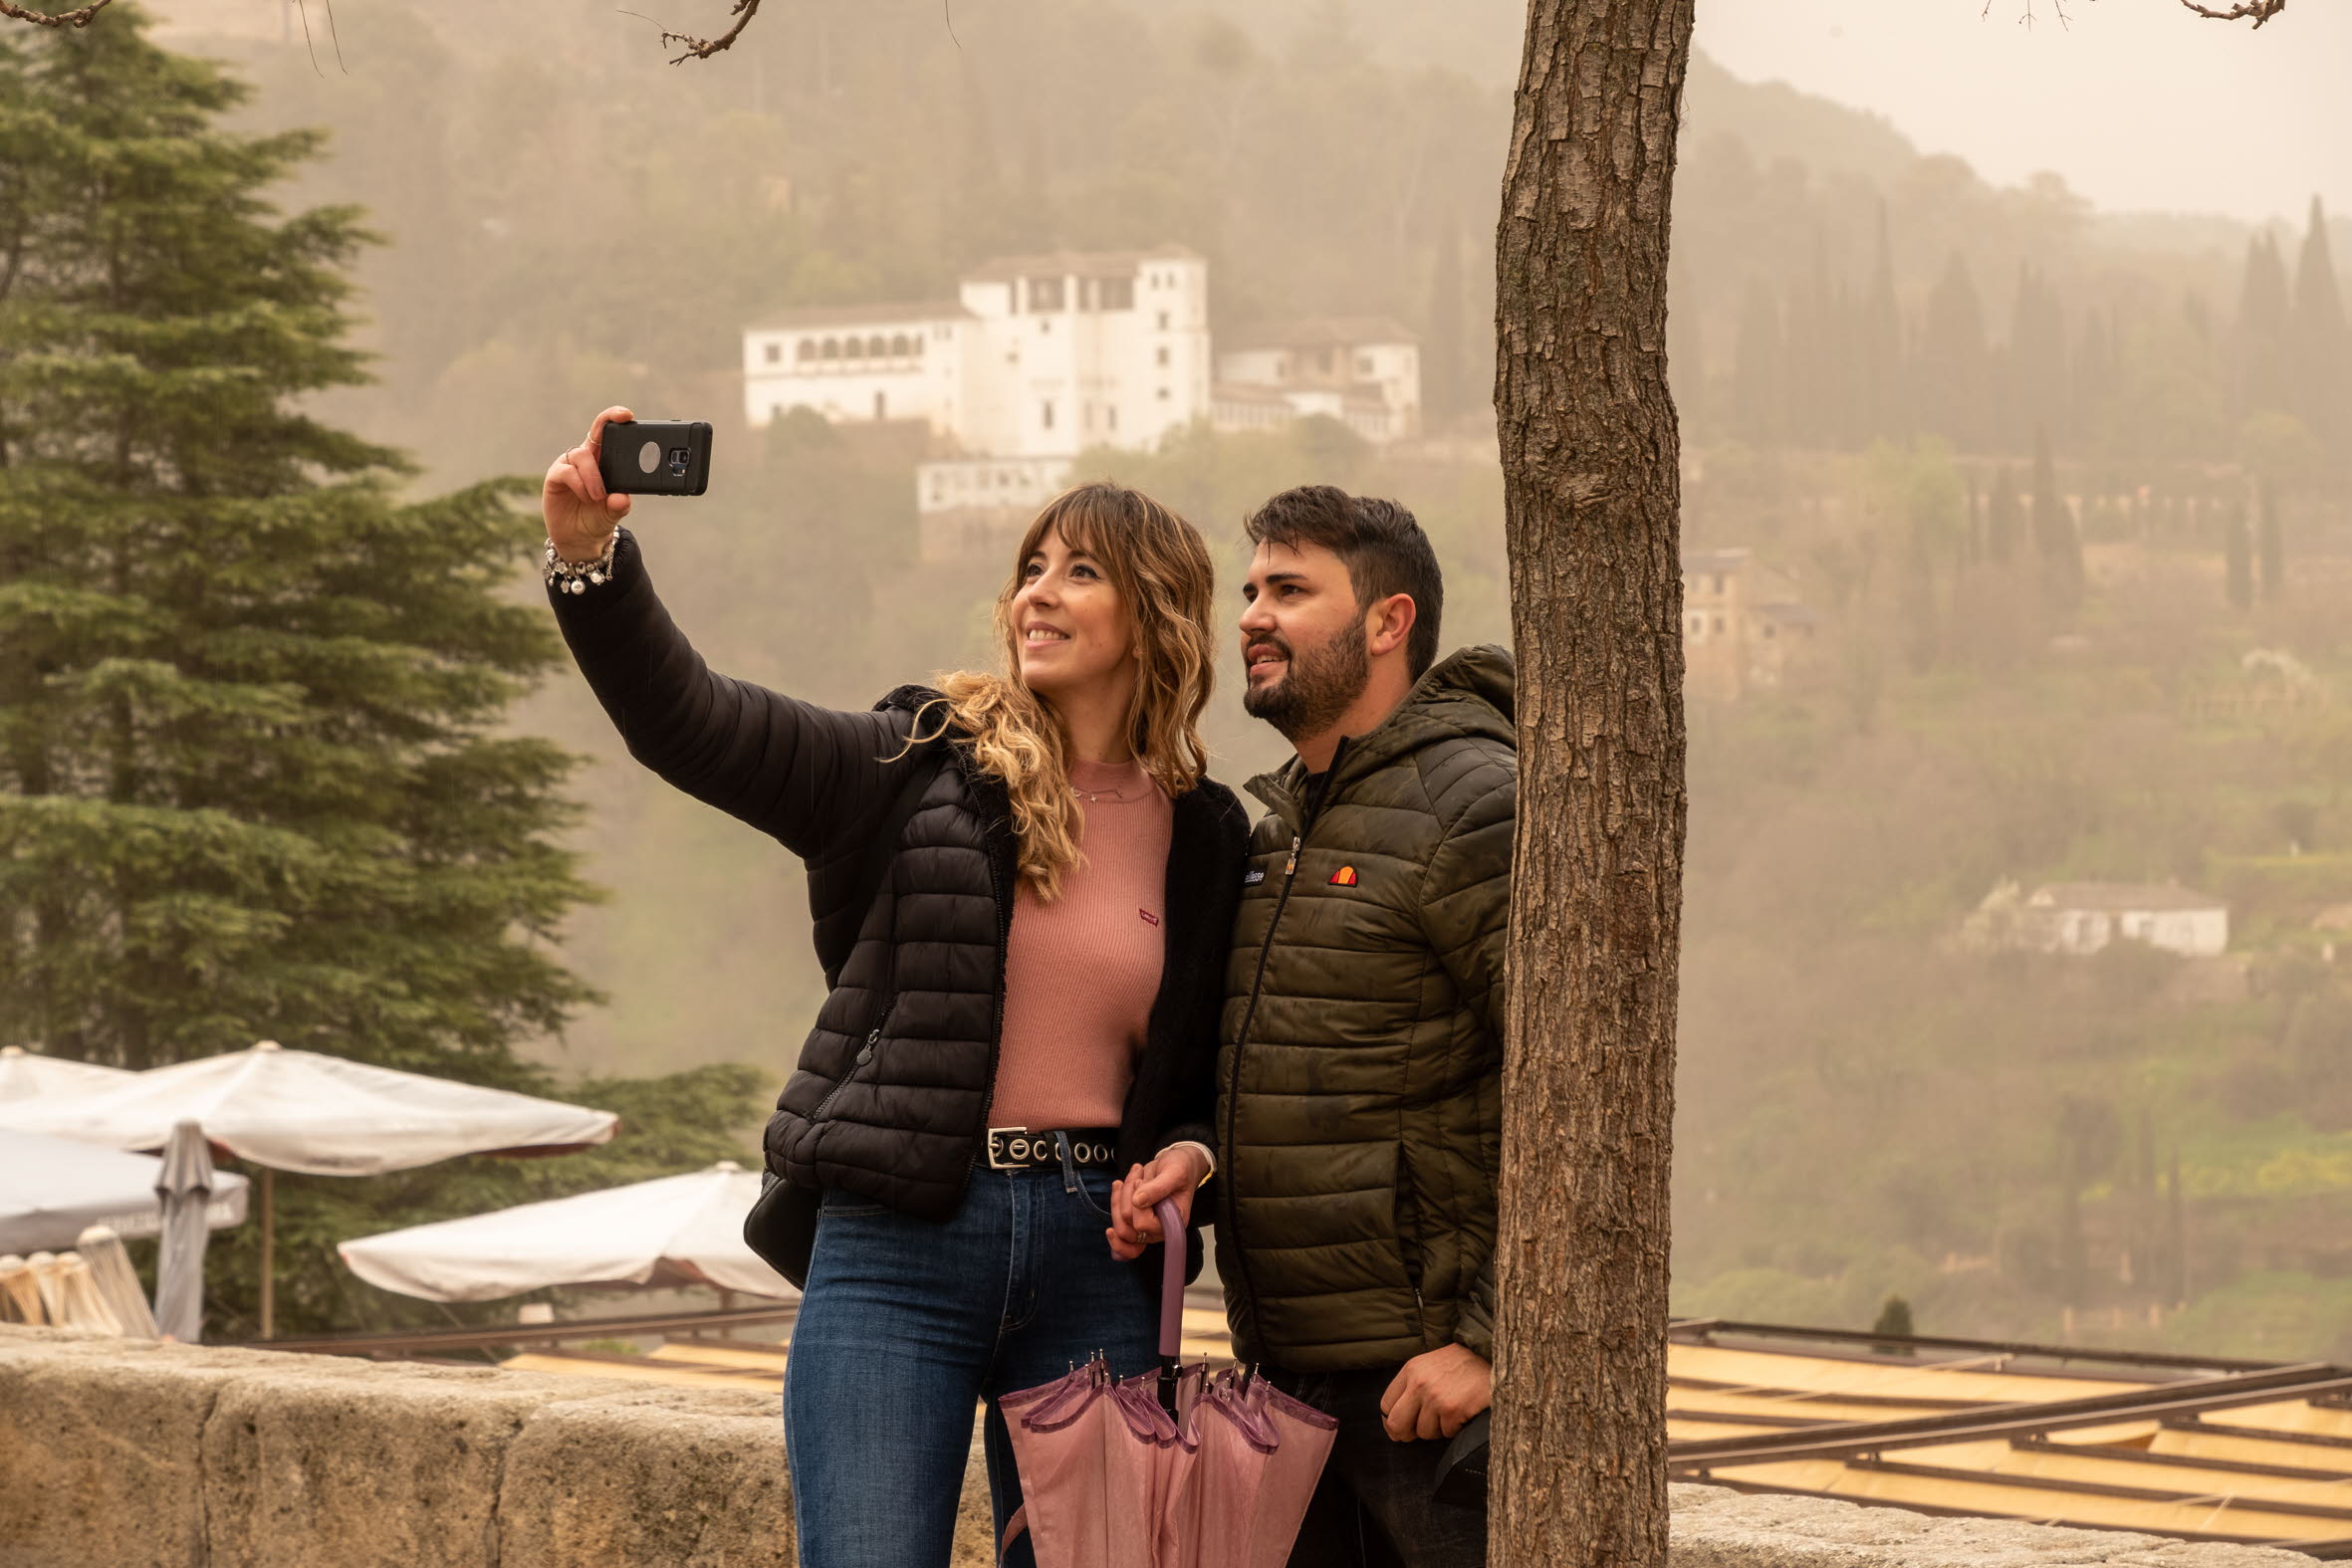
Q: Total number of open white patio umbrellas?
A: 4